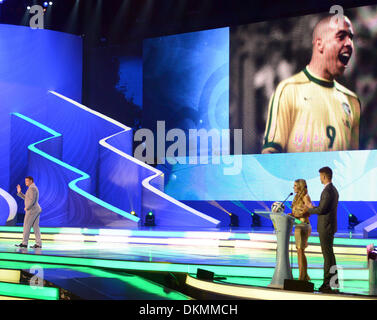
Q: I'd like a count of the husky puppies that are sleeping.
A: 0